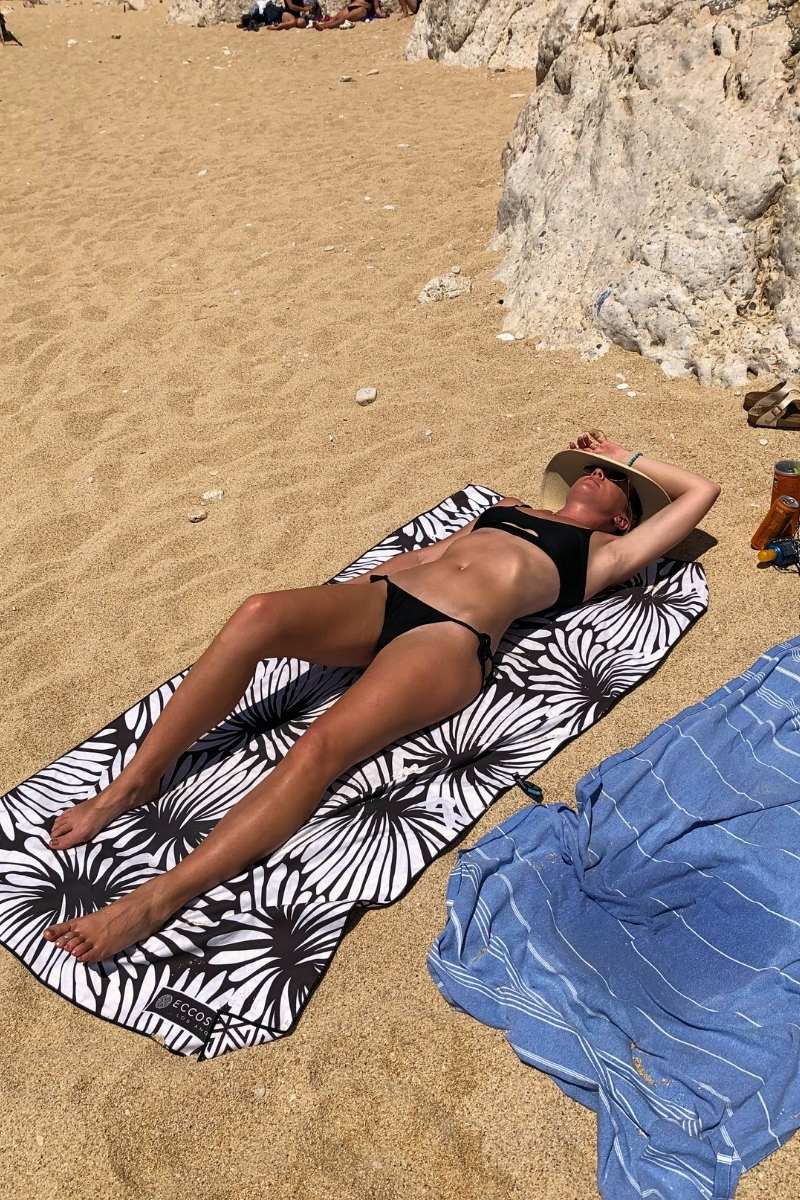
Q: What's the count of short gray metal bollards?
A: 0